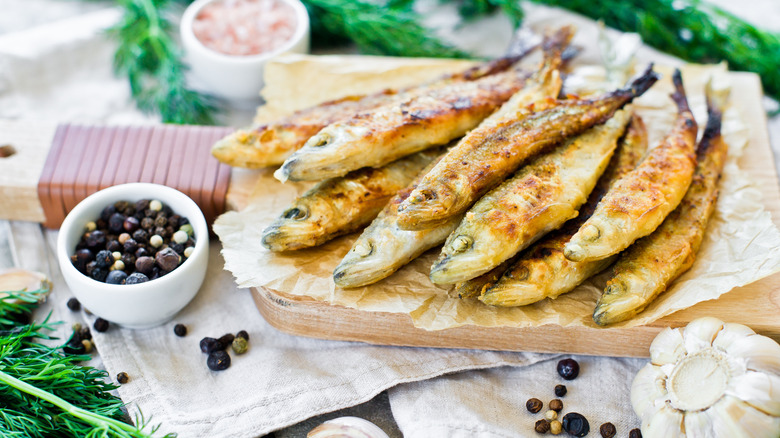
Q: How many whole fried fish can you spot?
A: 9